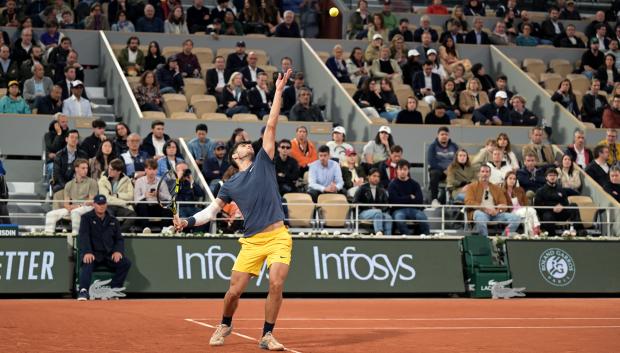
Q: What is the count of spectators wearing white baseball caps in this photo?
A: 7